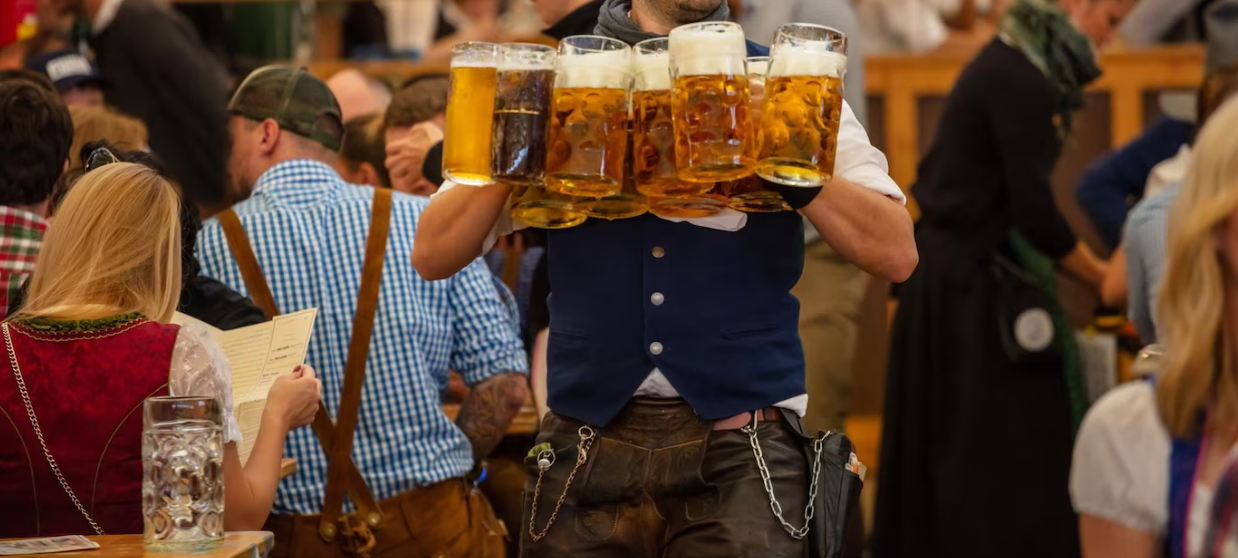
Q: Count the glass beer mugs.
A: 11